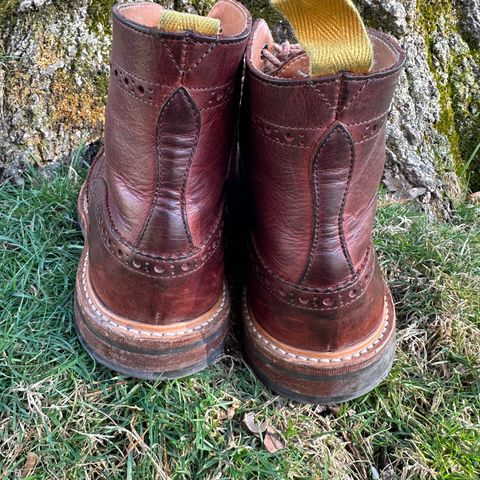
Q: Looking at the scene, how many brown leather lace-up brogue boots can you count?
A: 2